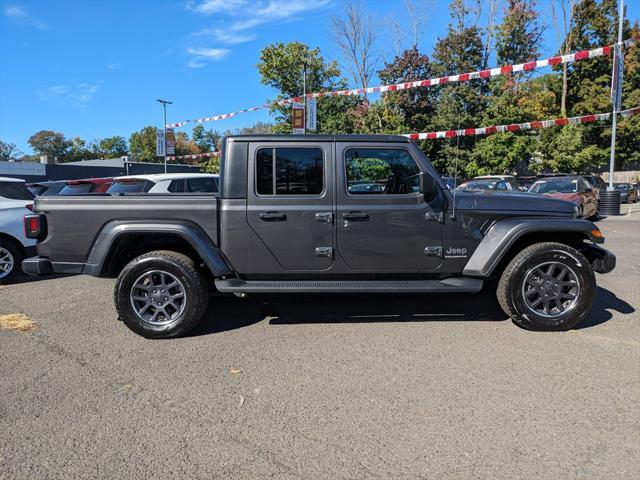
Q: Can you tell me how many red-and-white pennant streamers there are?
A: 2